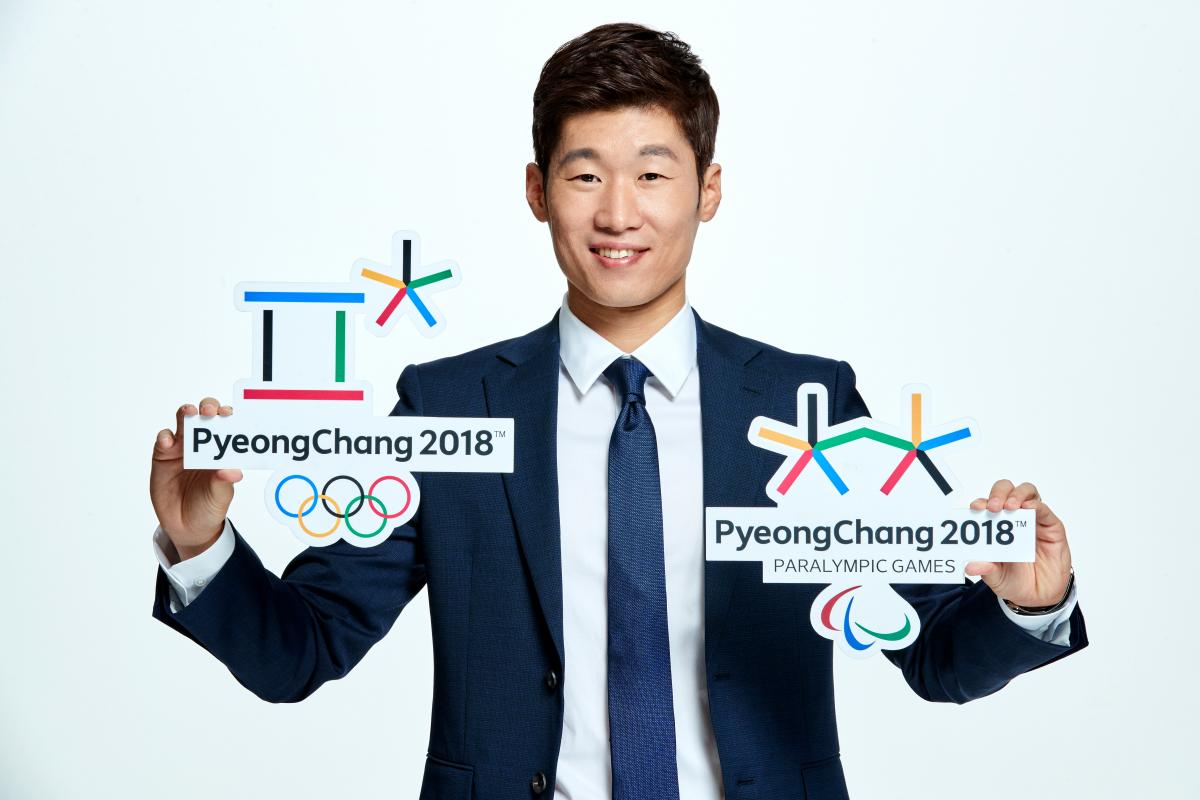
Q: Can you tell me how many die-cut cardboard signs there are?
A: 2